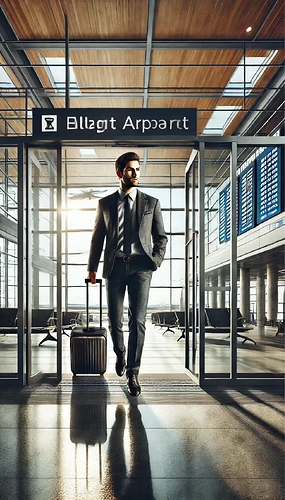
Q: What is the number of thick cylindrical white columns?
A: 5